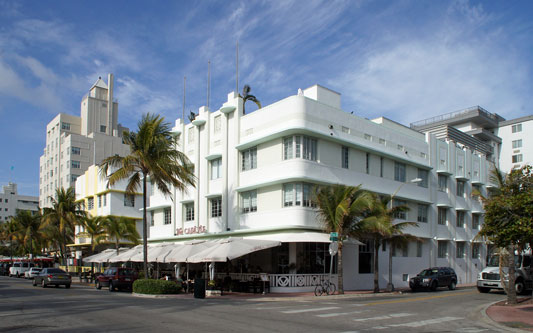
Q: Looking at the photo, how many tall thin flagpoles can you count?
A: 3